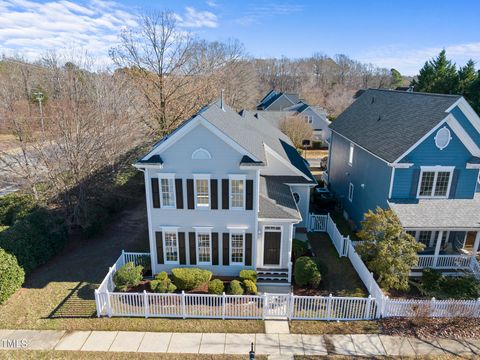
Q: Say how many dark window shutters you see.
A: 12